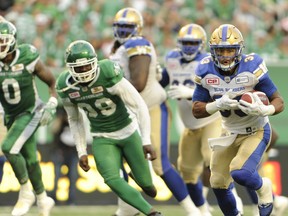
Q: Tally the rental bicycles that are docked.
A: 0